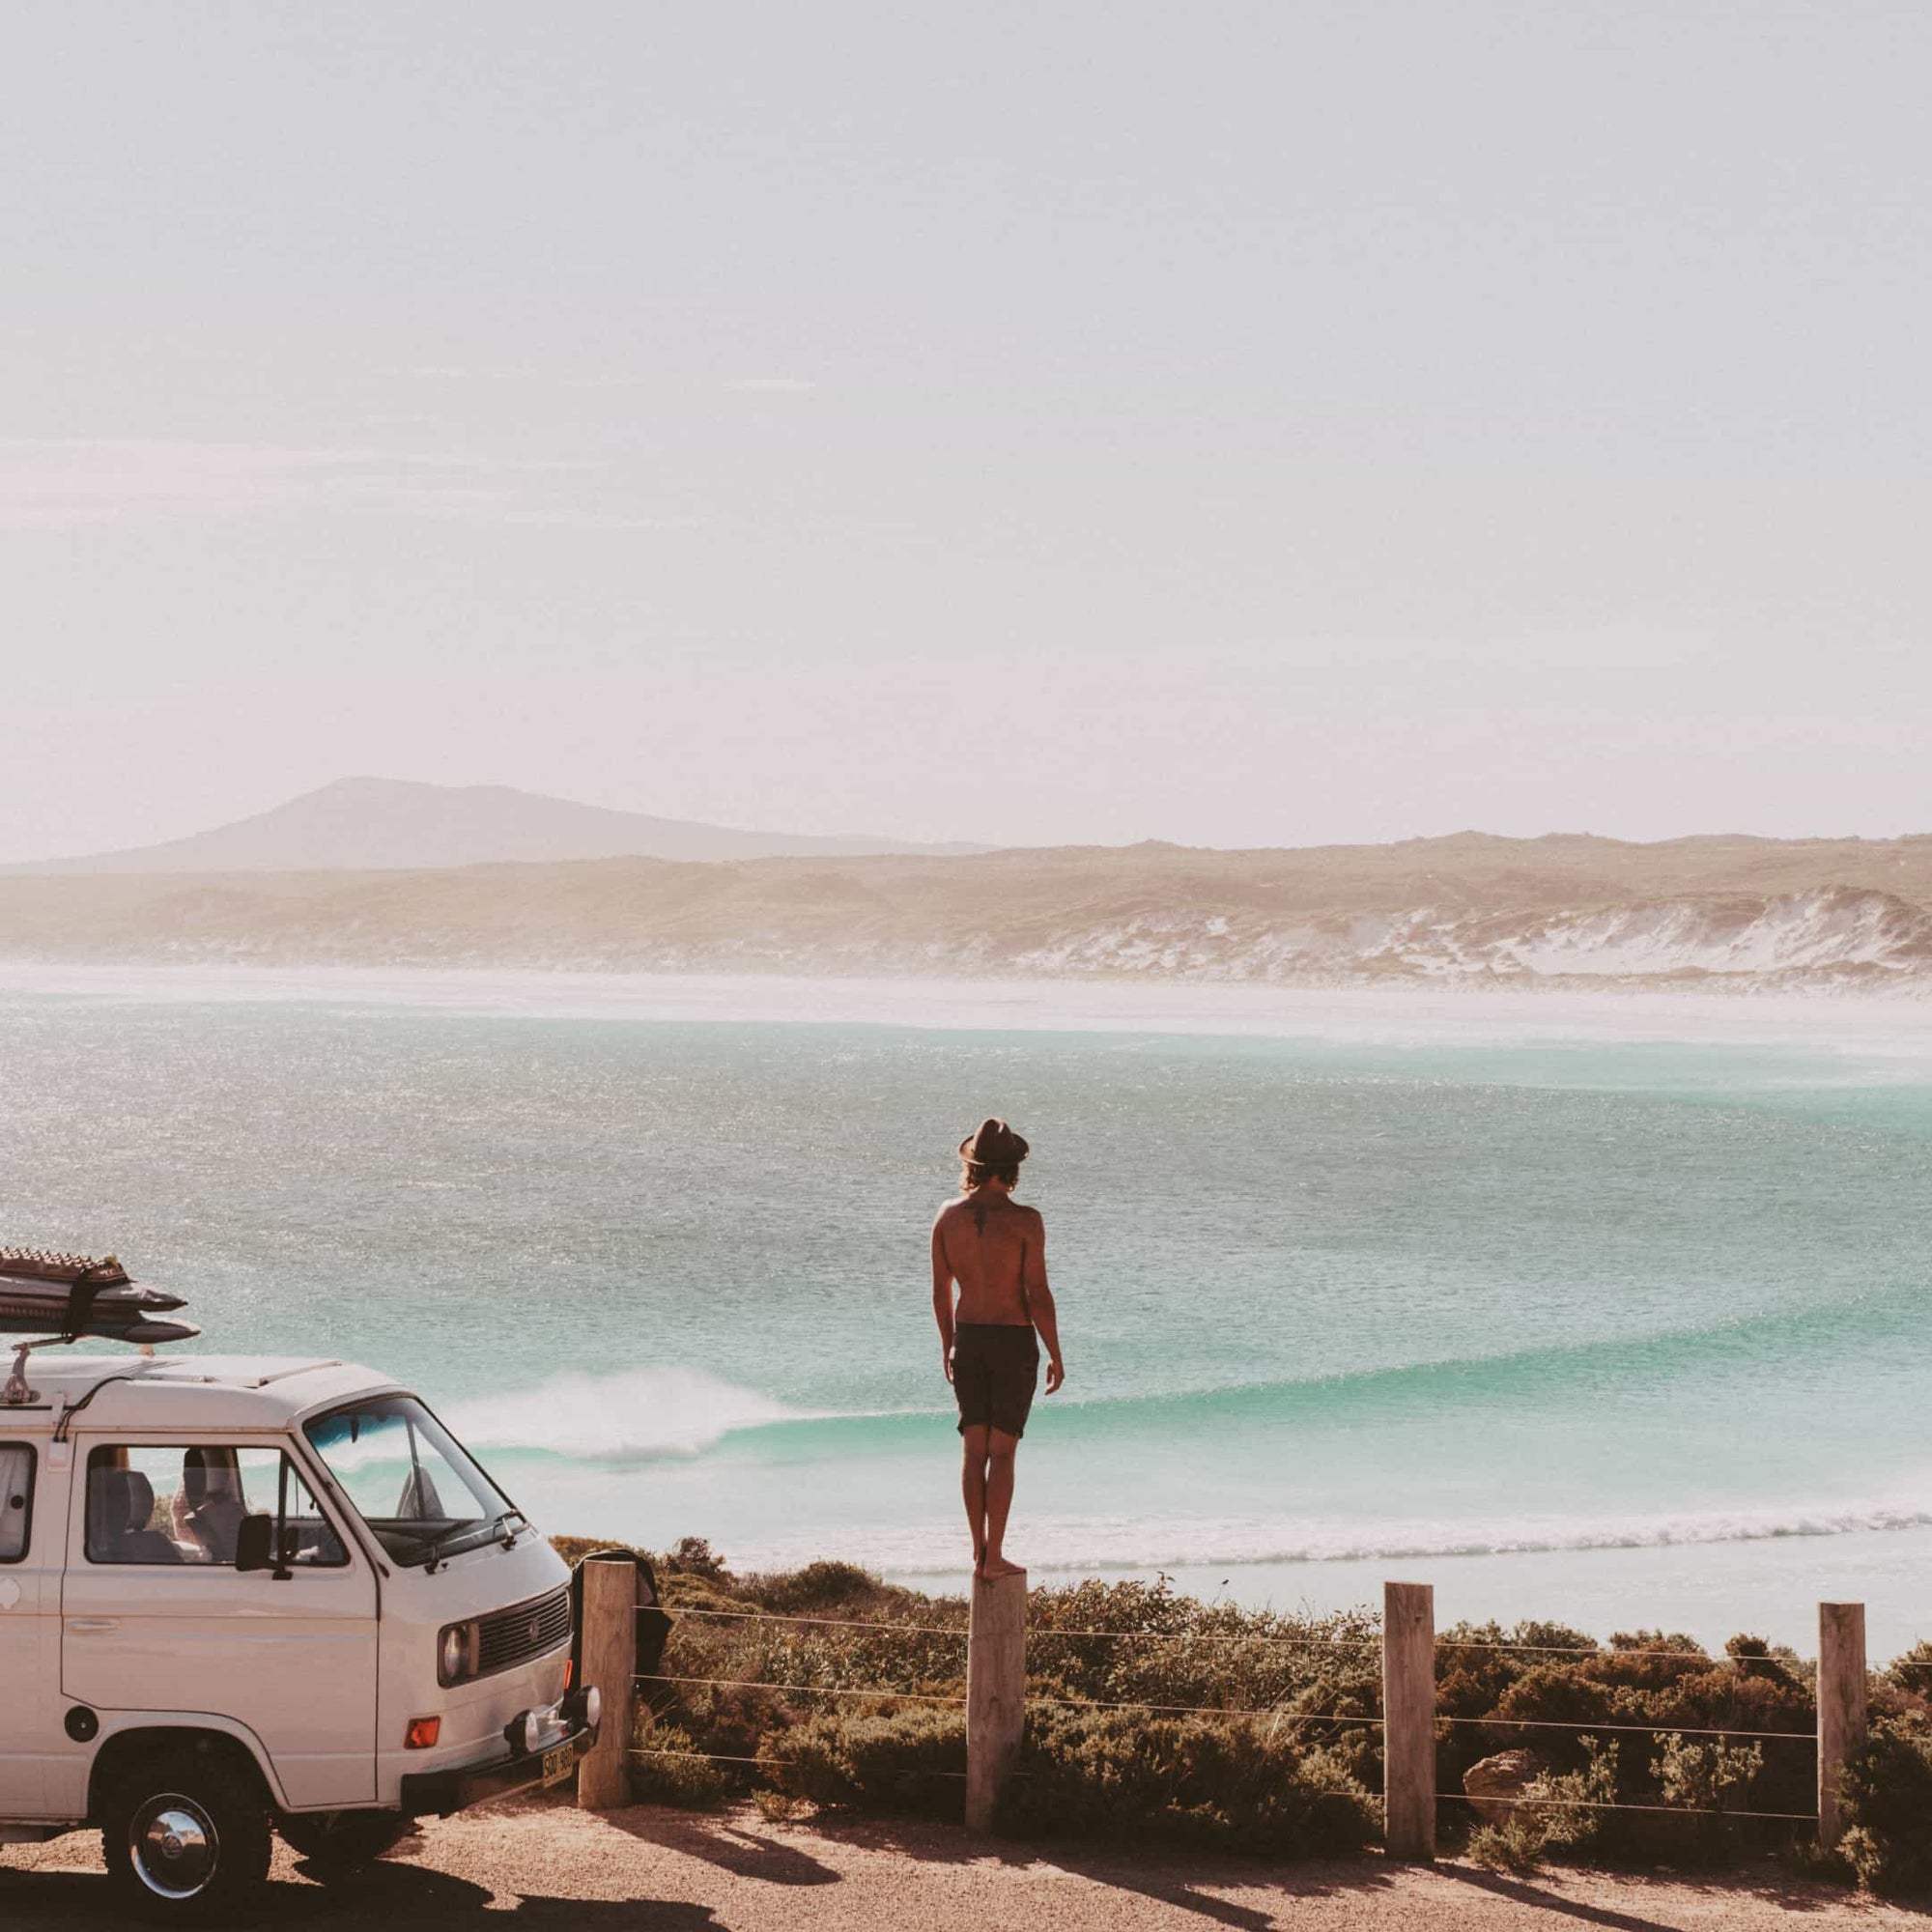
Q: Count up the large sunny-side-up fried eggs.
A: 0